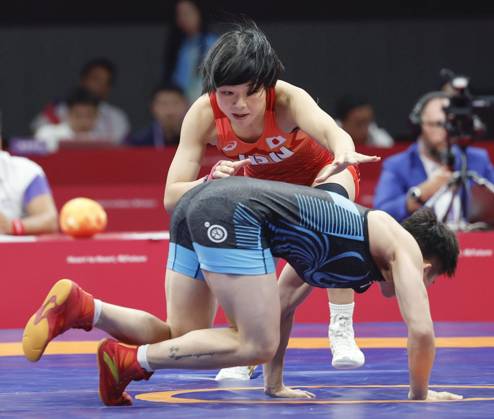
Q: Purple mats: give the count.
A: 1